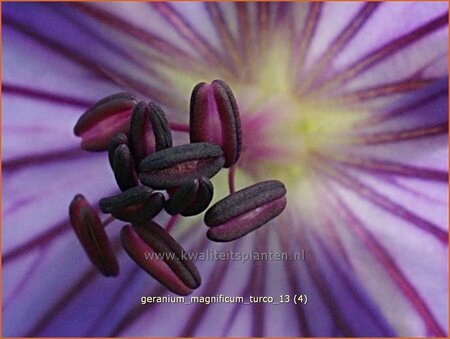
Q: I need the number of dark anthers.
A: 10